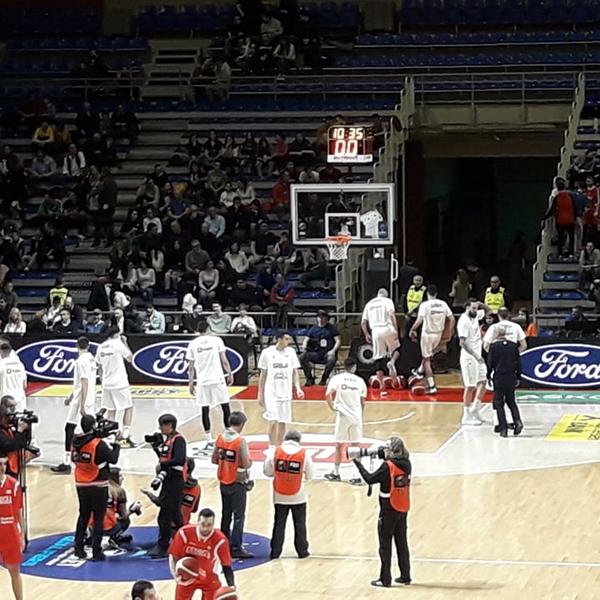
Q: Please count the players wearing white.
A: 10